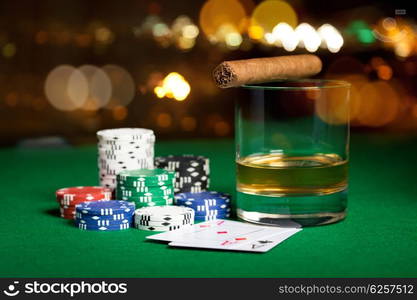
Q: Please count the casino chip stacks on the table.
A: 7